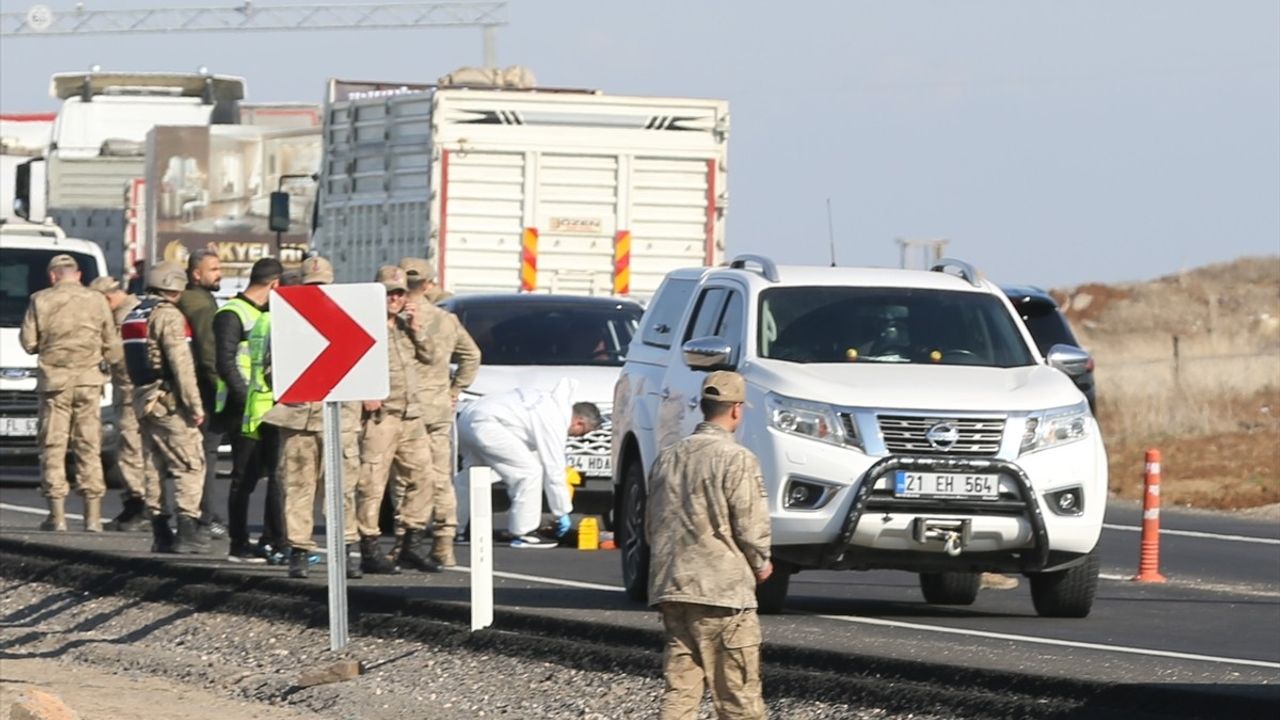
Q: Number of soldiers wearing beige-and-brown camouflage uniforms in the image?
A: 7